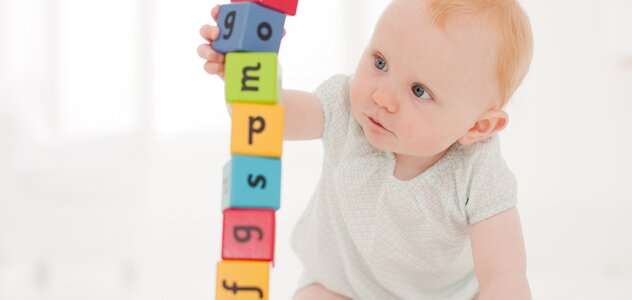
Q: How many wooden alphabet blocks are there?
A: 7